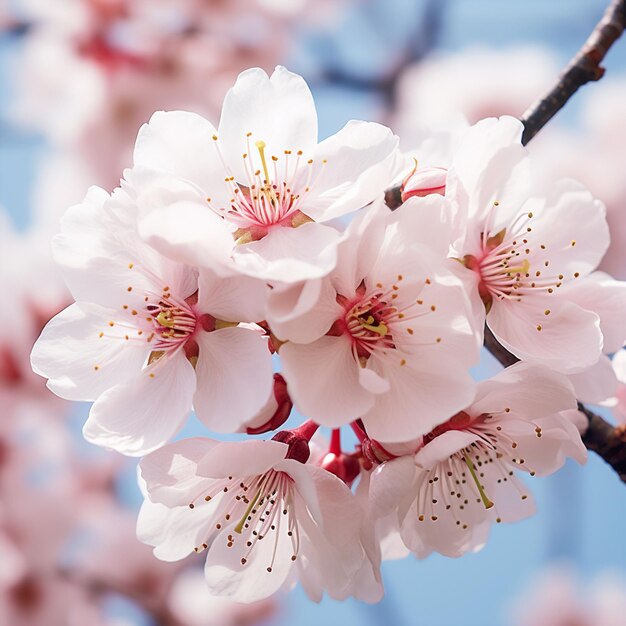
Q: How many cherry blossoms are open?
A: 6